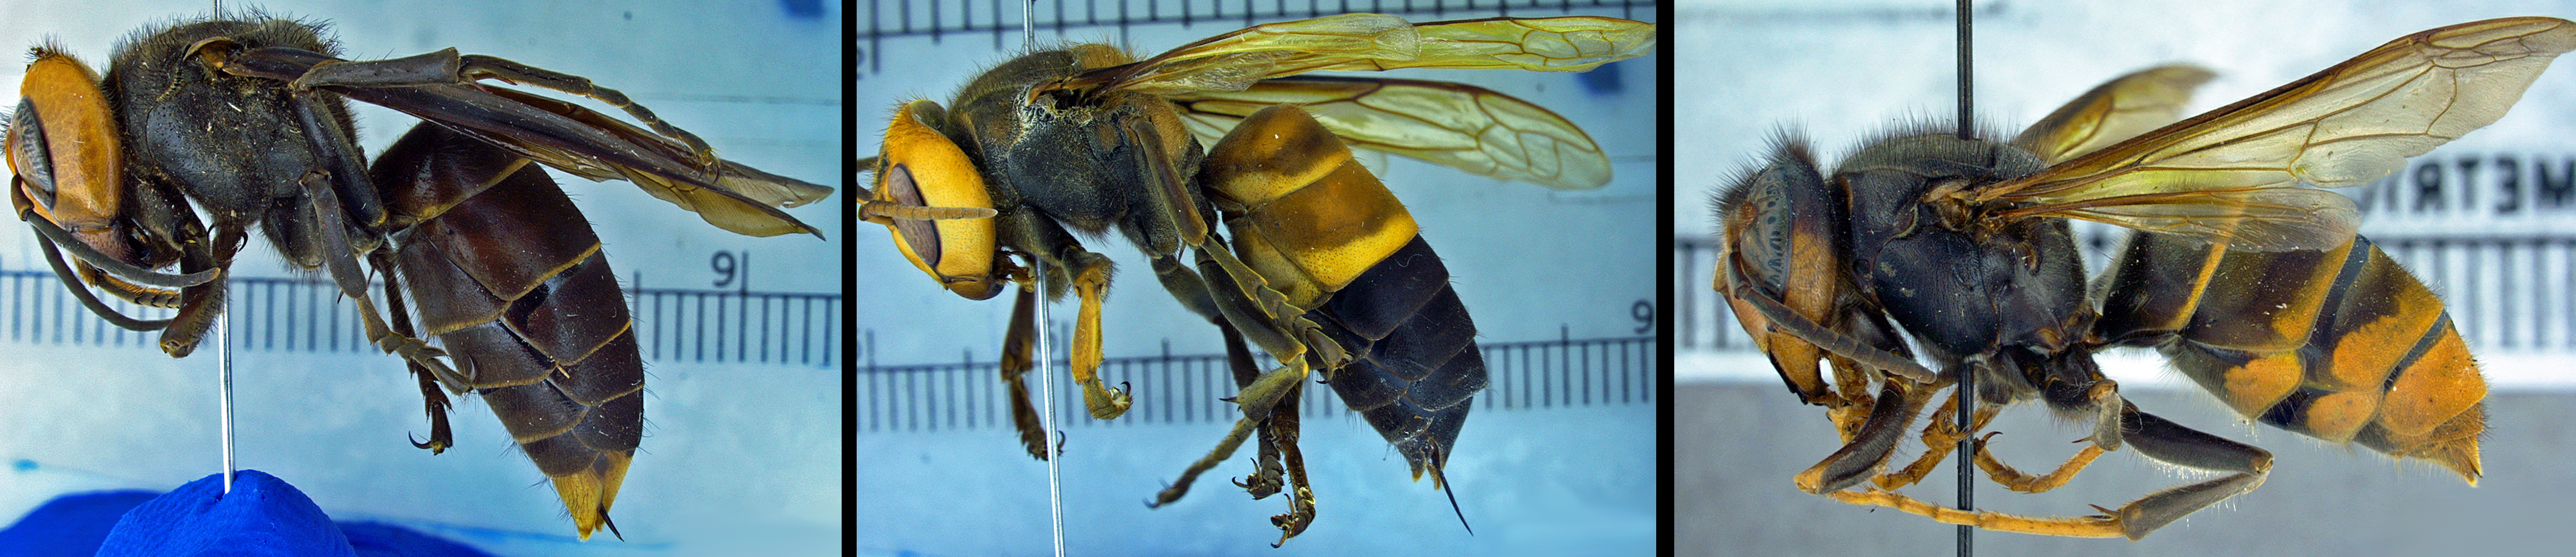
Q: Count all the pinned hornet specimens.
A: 3